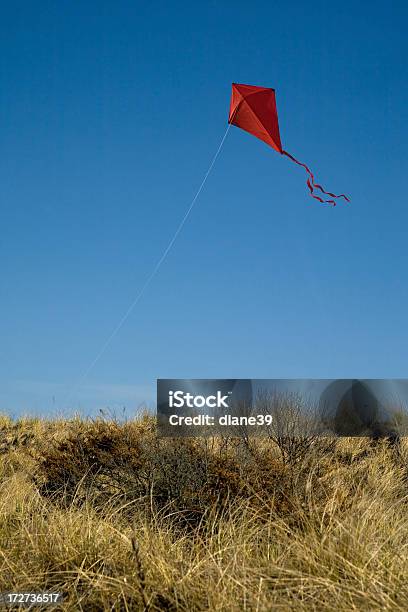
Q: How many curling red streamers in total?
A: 2